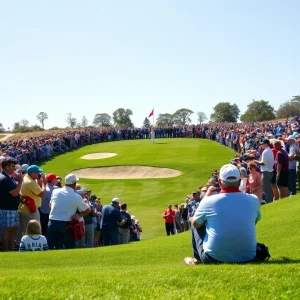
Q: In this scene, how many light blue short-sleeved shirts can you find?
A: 1